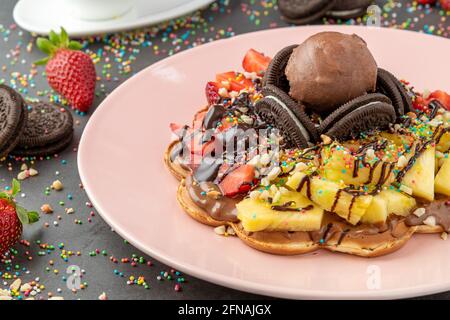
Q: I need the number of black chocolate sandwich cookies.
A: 8